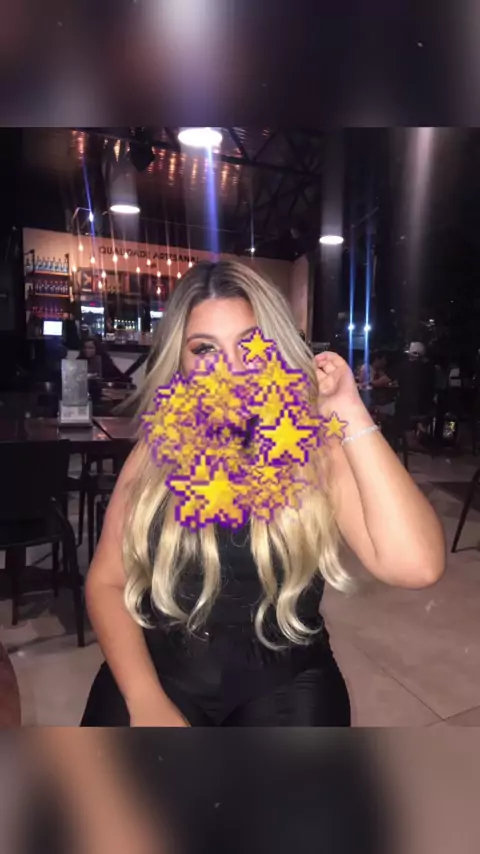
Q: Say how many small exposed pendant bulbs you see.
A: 14